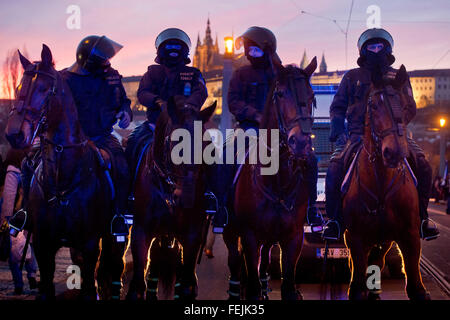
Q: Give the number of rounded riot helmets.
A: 4